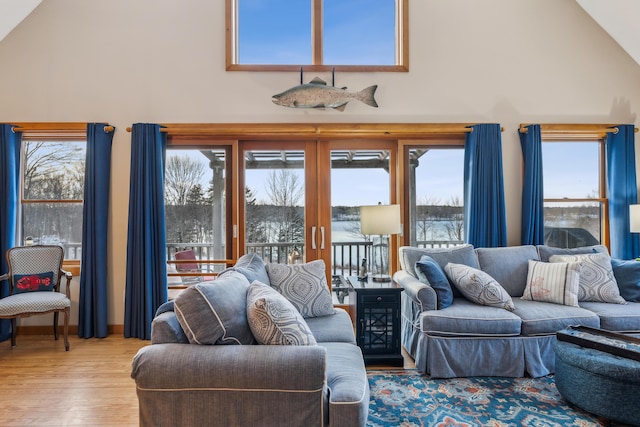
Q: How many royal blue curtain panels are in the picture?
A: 6